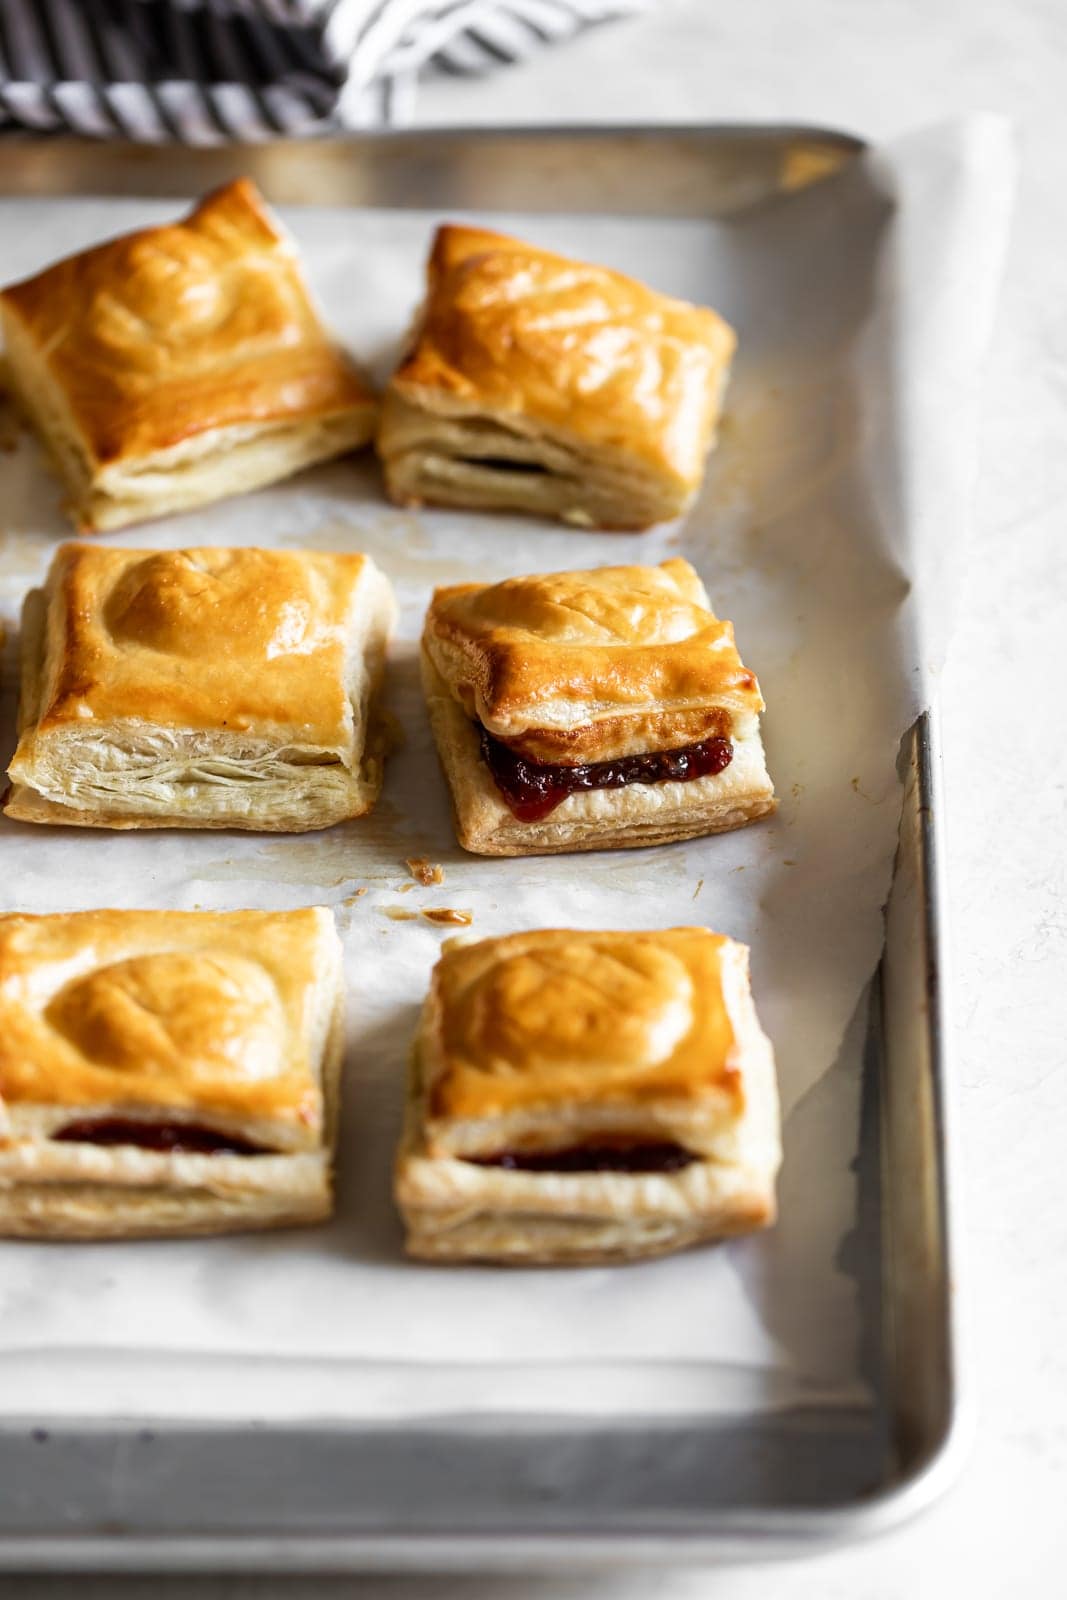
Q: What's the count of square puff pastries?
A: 6